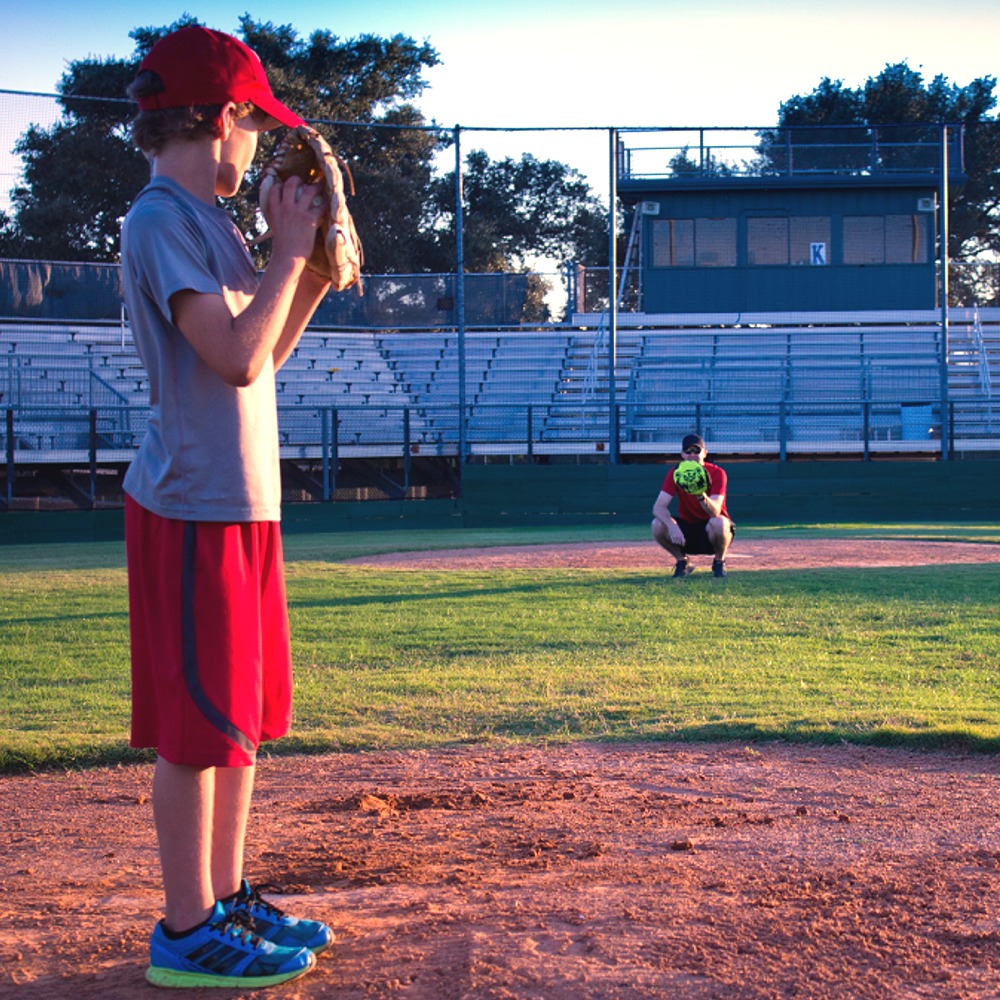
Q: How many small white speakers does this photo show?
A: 2